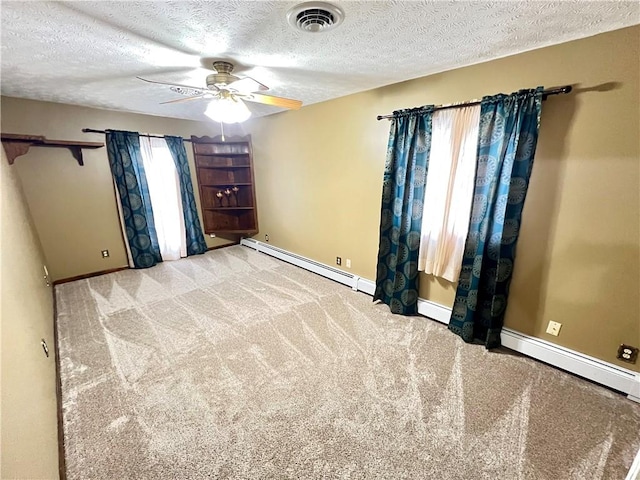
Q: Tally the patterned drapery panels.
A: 4